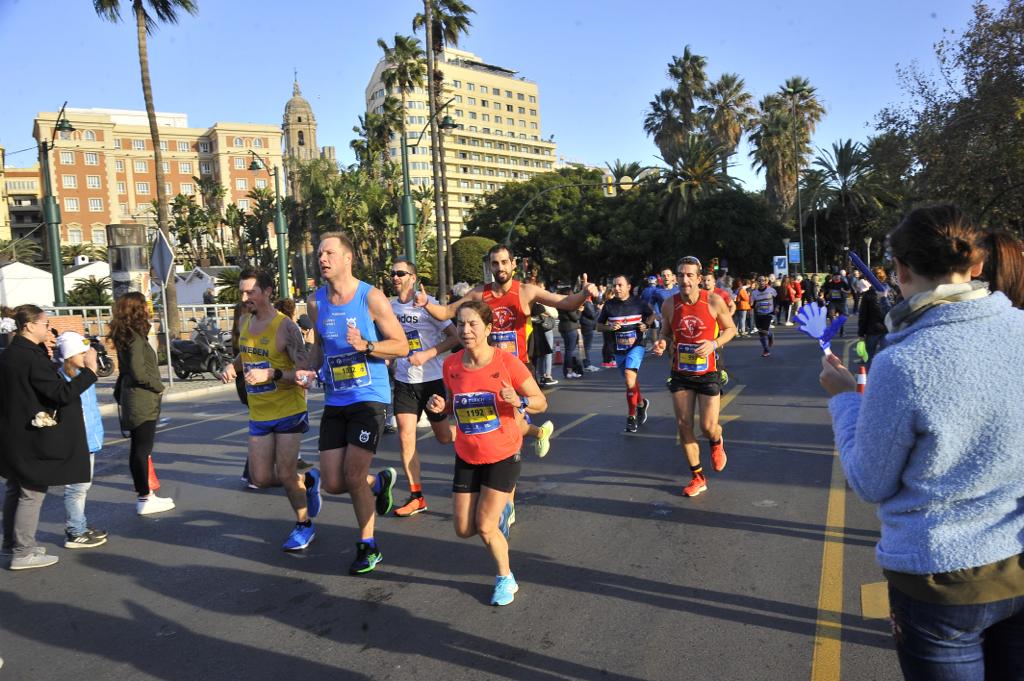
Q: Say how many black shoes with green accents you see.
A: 2